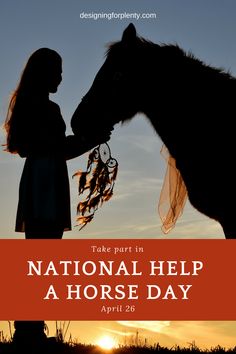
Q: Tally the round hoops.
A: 3